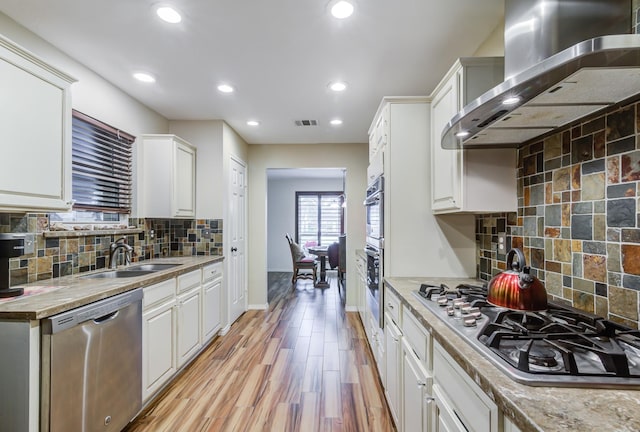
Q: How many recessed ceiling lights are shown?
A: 7